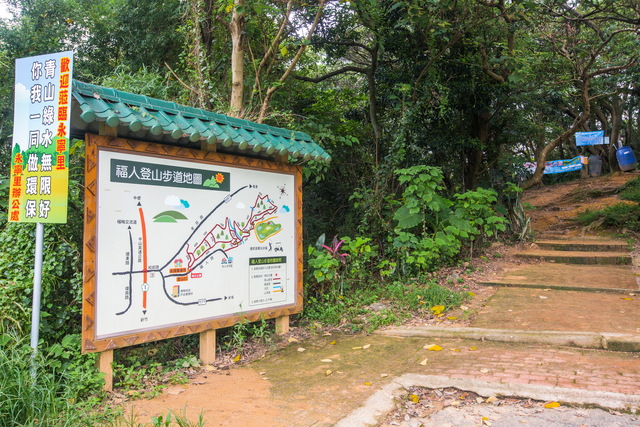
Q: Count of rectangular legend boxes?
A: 1